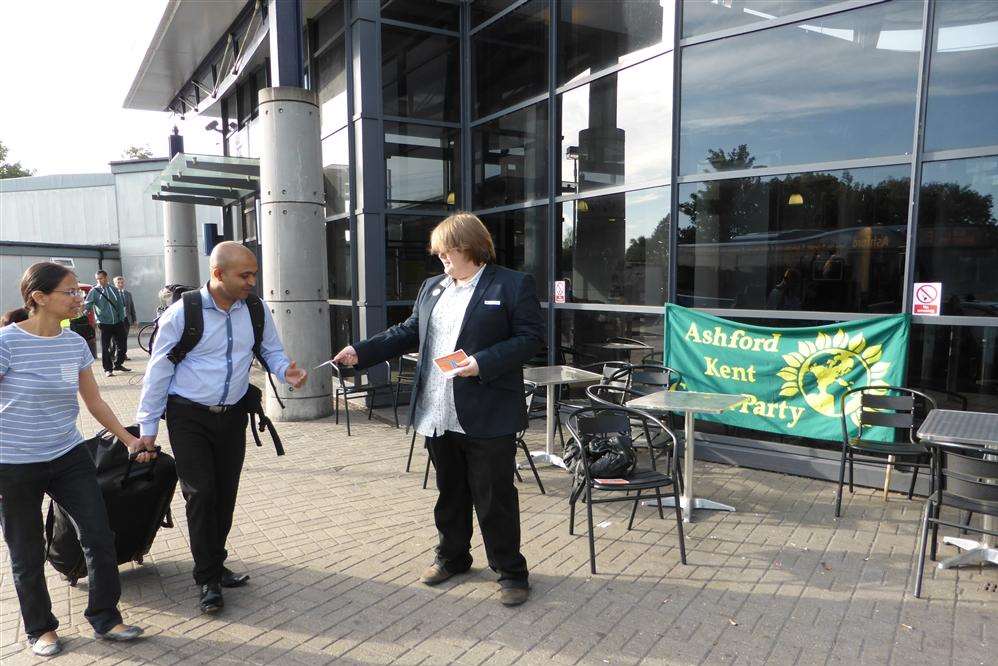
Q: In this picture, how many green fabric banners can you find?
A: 1